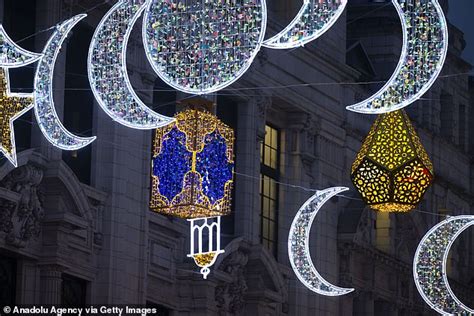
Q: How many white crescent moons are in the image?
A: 7